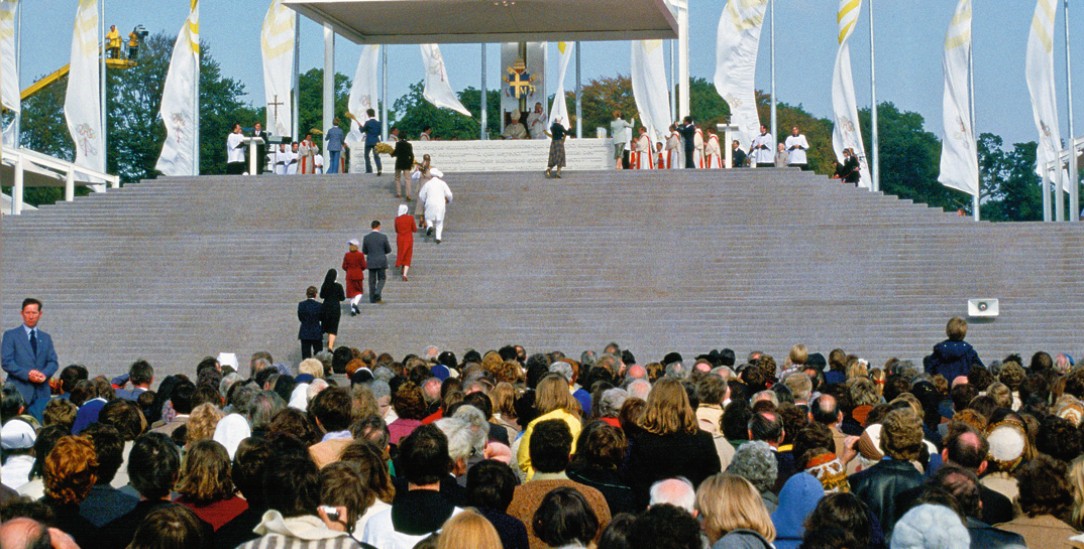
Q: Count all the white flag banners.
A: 12